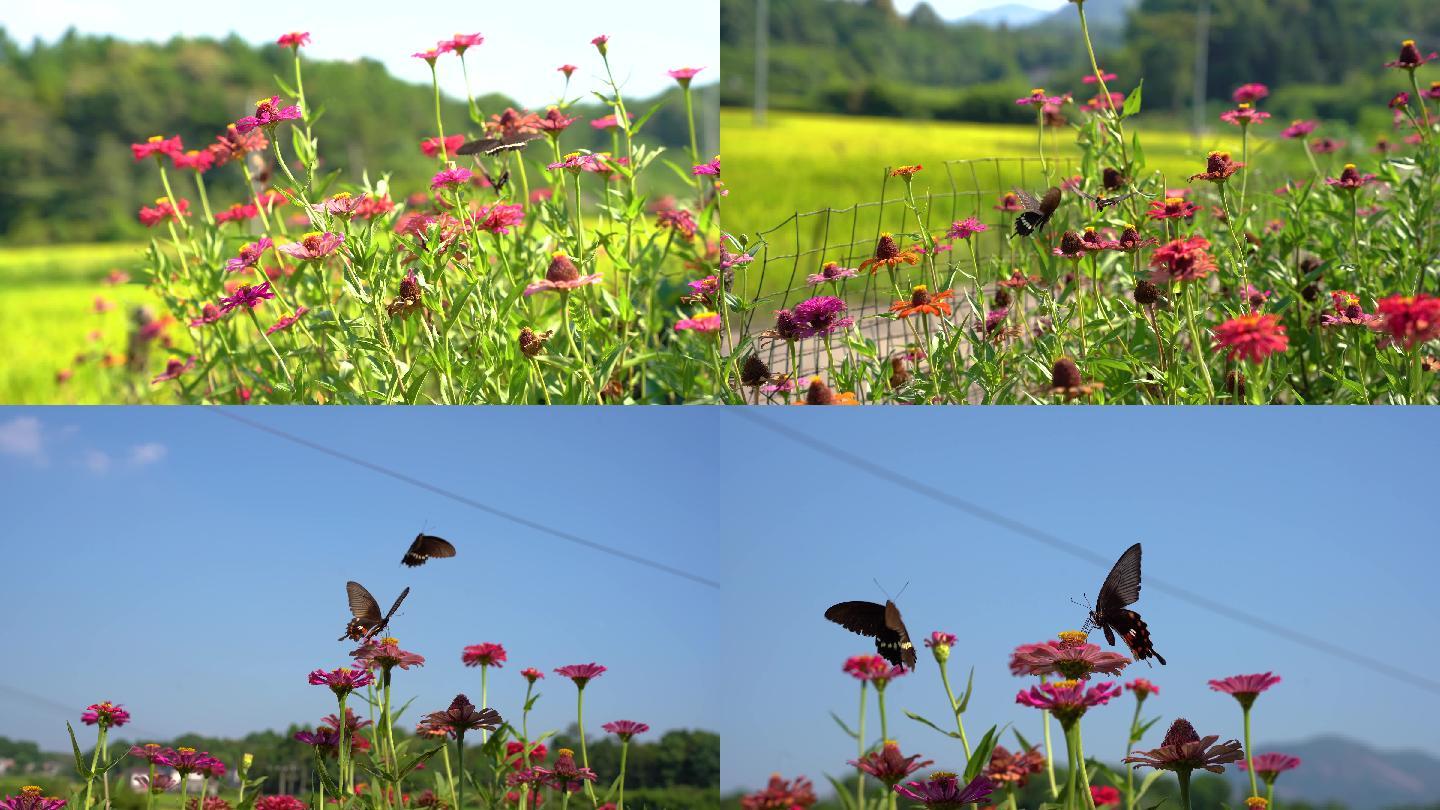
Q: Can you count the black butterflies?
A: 8